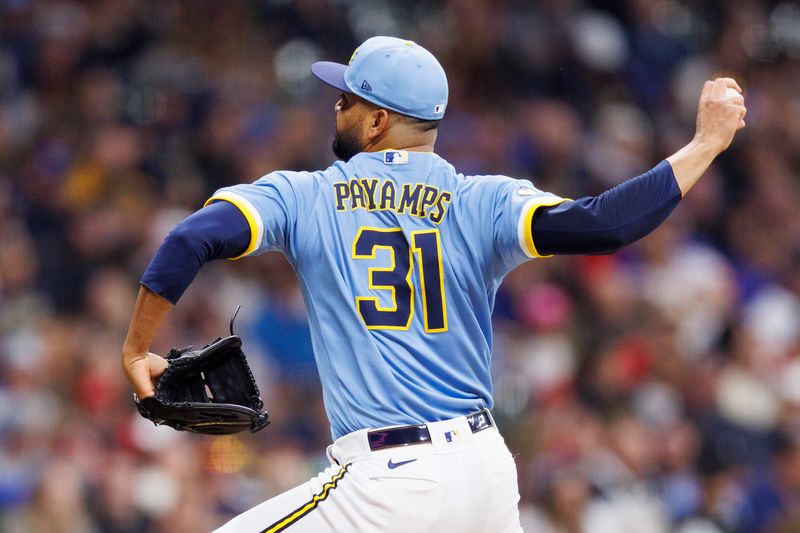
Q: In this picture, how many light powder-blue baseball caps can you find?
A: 1